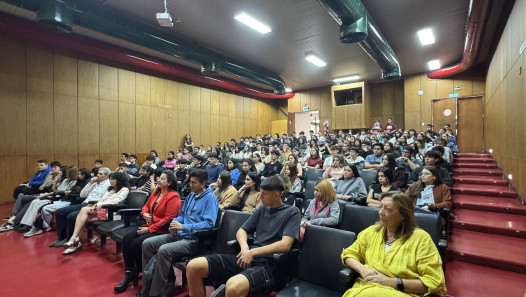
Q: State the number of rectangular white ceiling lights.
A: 5